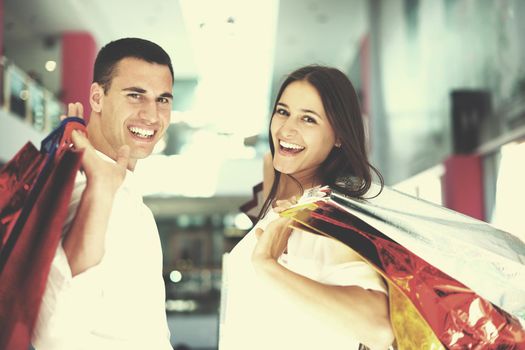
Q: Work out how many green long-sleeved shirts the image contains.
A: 0